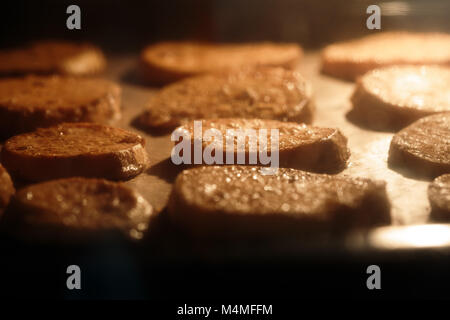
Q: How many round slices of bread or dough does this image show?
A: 13